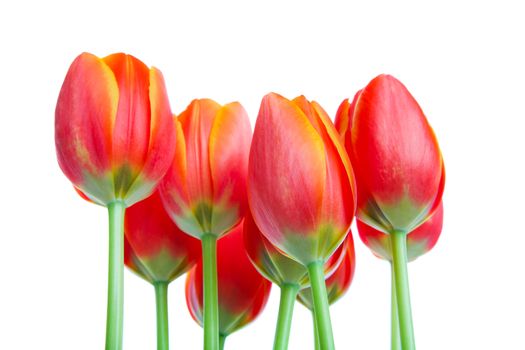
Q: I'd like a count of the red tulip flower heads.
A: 9